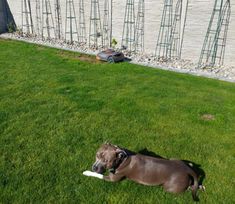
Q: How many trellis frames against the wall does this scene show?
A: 7